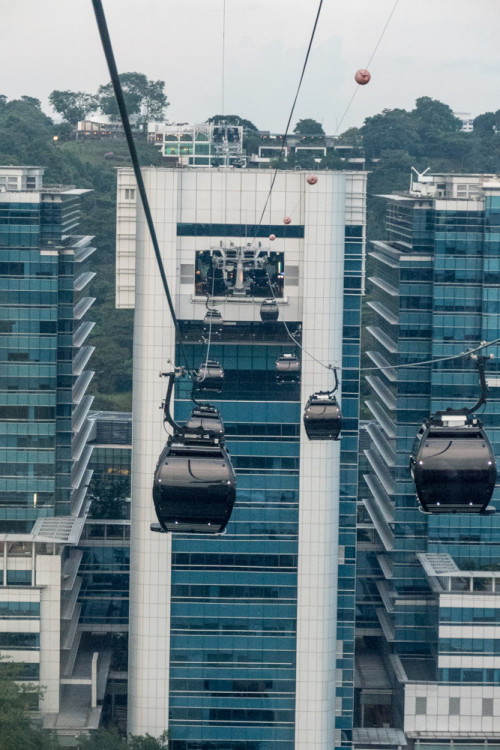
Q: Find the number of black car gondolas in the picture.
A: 8